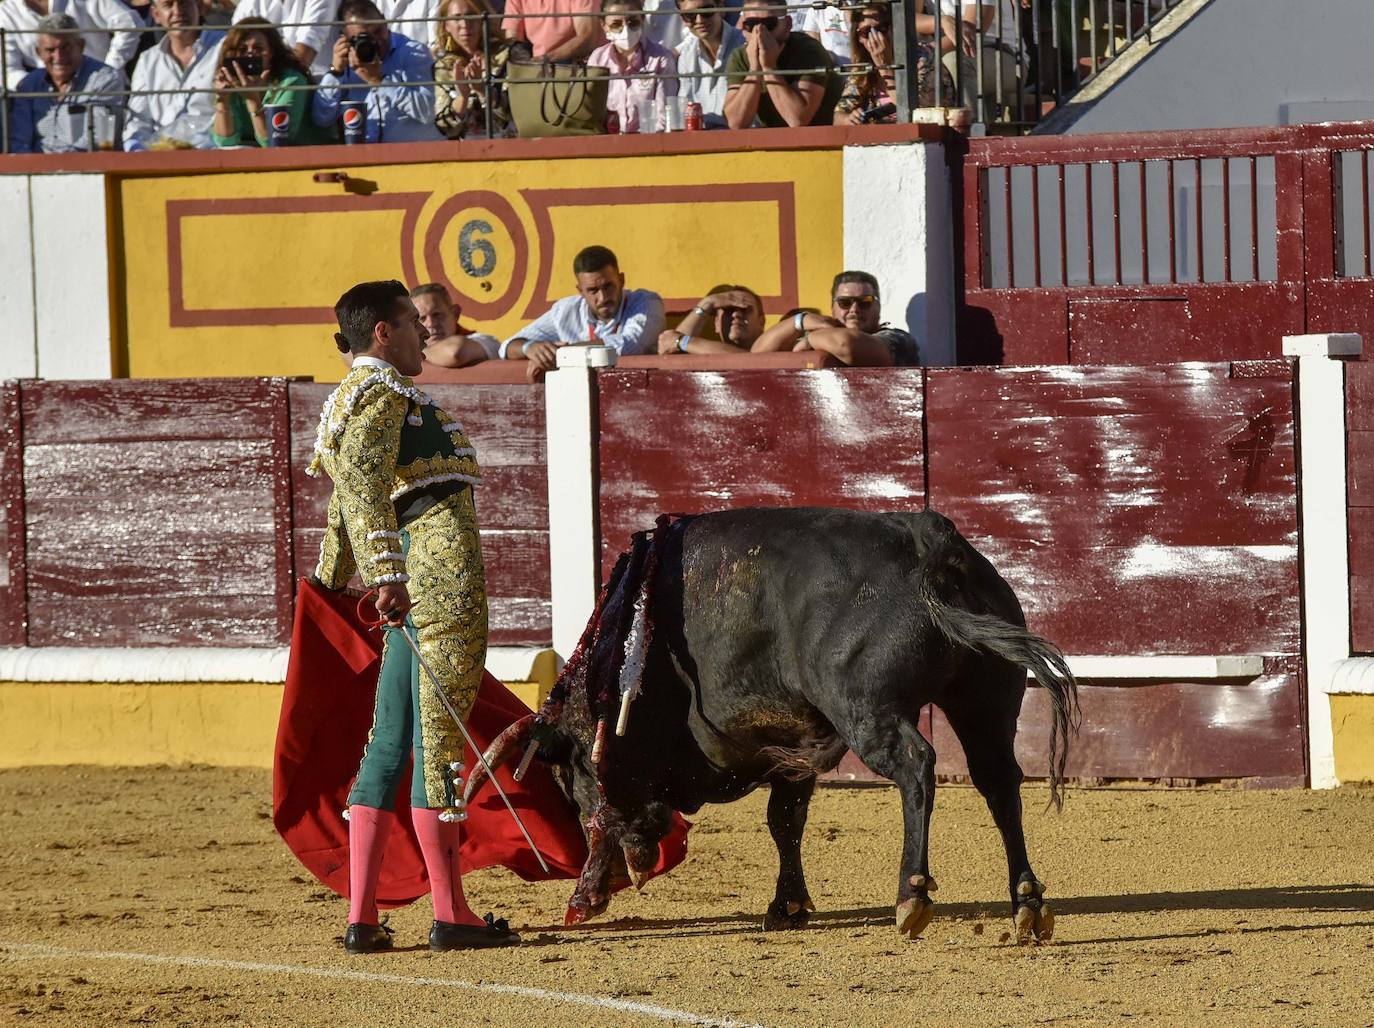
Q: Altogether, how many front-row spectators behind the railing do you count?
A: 9